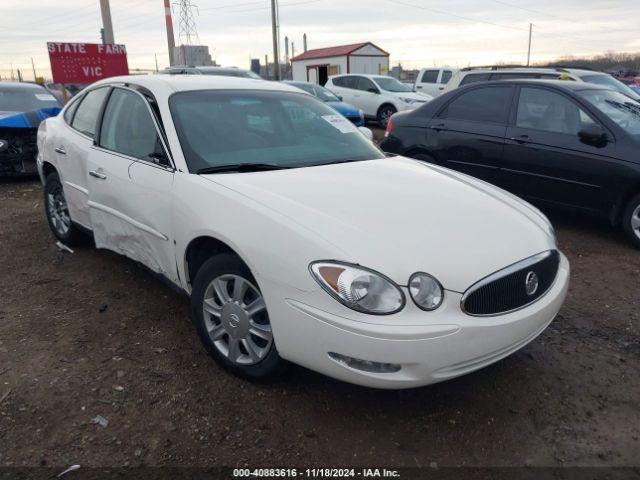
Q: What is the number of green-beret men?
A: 0